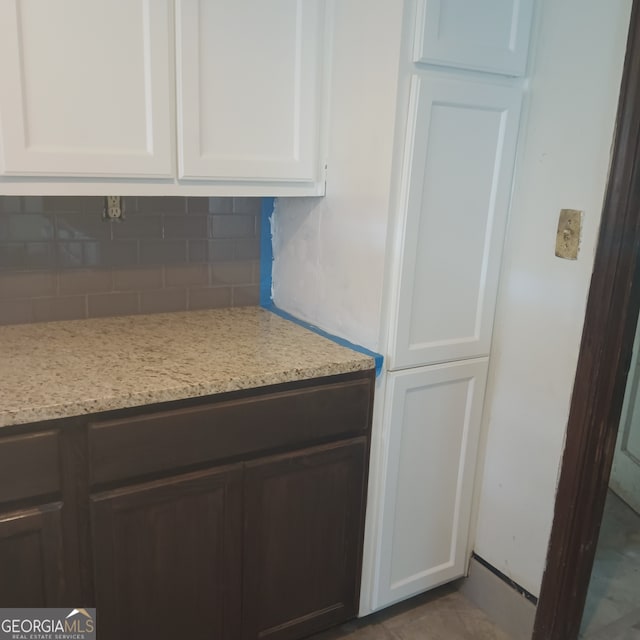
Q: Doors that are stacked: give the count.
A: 3